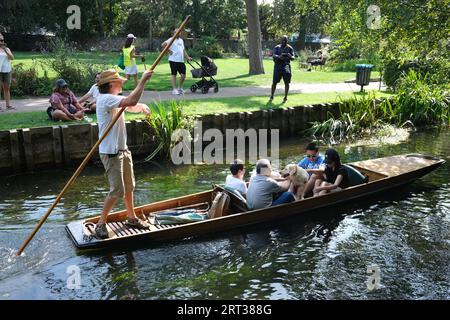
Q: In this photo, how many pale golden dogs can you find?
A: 1